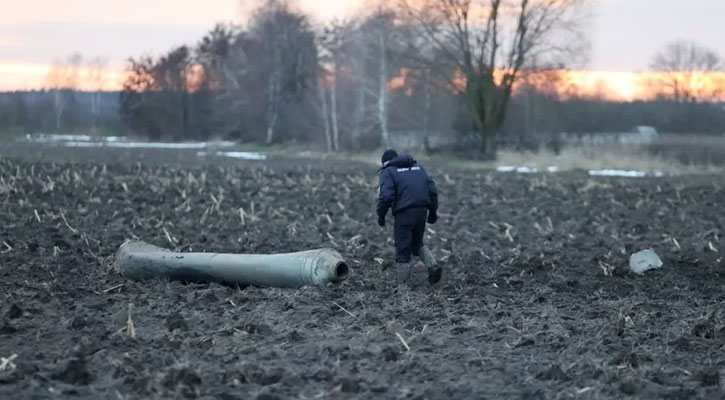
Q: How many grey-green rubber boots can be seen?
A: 2